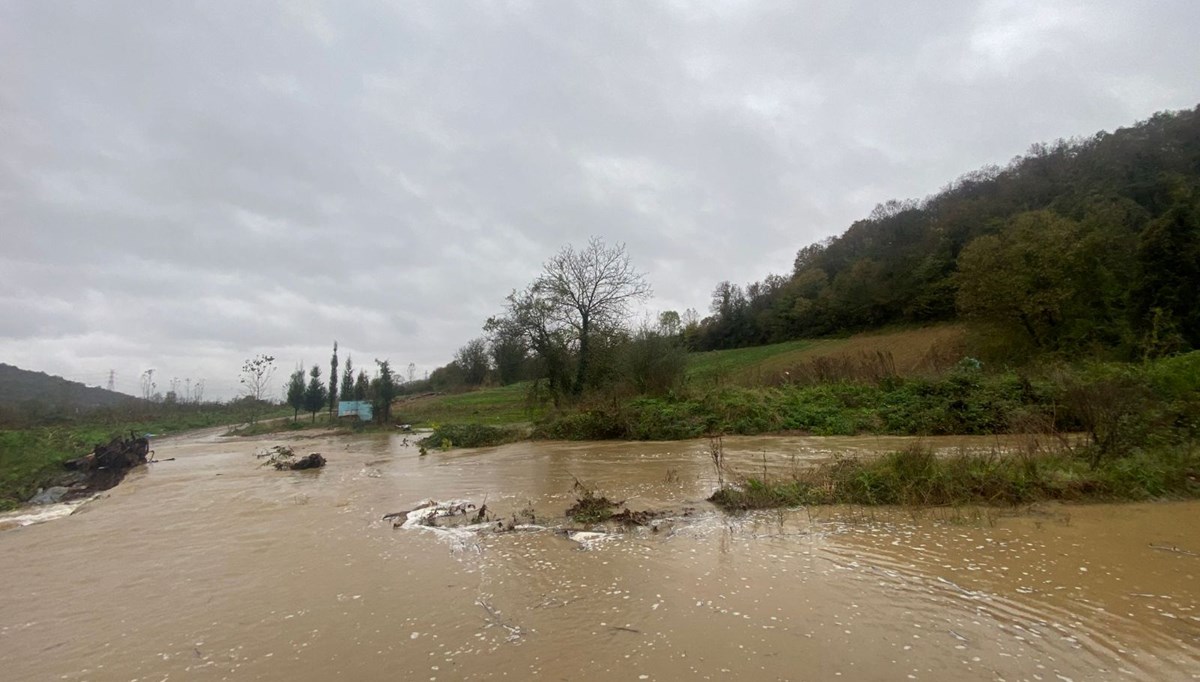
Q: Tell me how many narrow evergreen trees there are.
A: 6